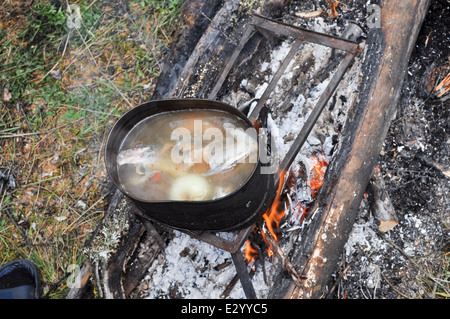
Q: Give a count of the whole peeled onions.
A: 1